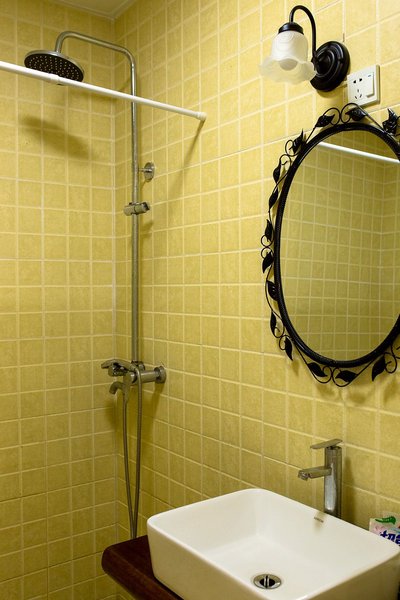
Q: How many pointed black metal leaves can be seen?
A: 14